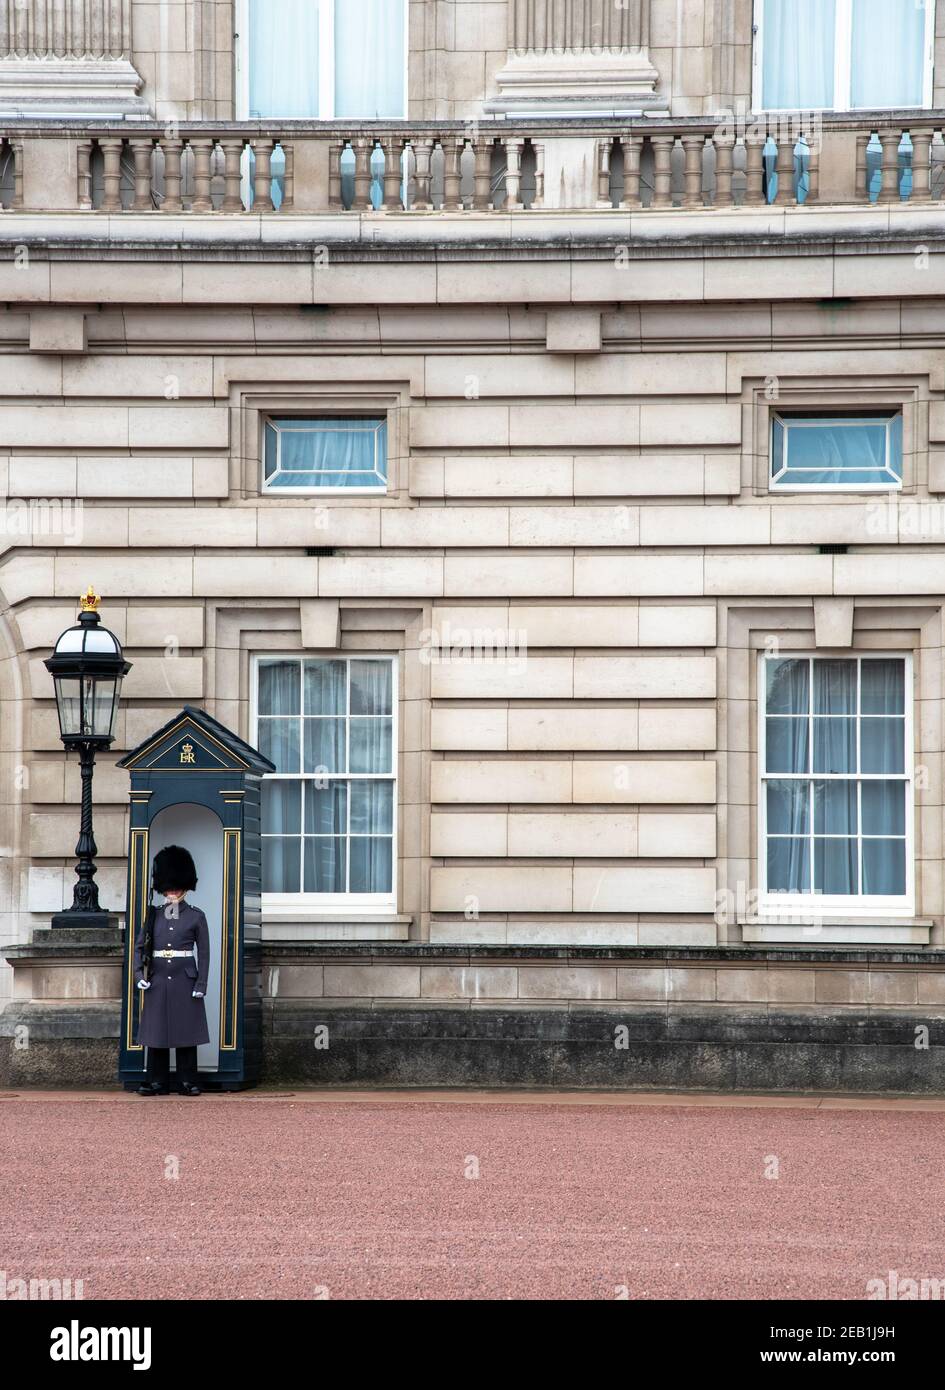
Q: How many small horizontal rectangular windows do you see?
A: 2